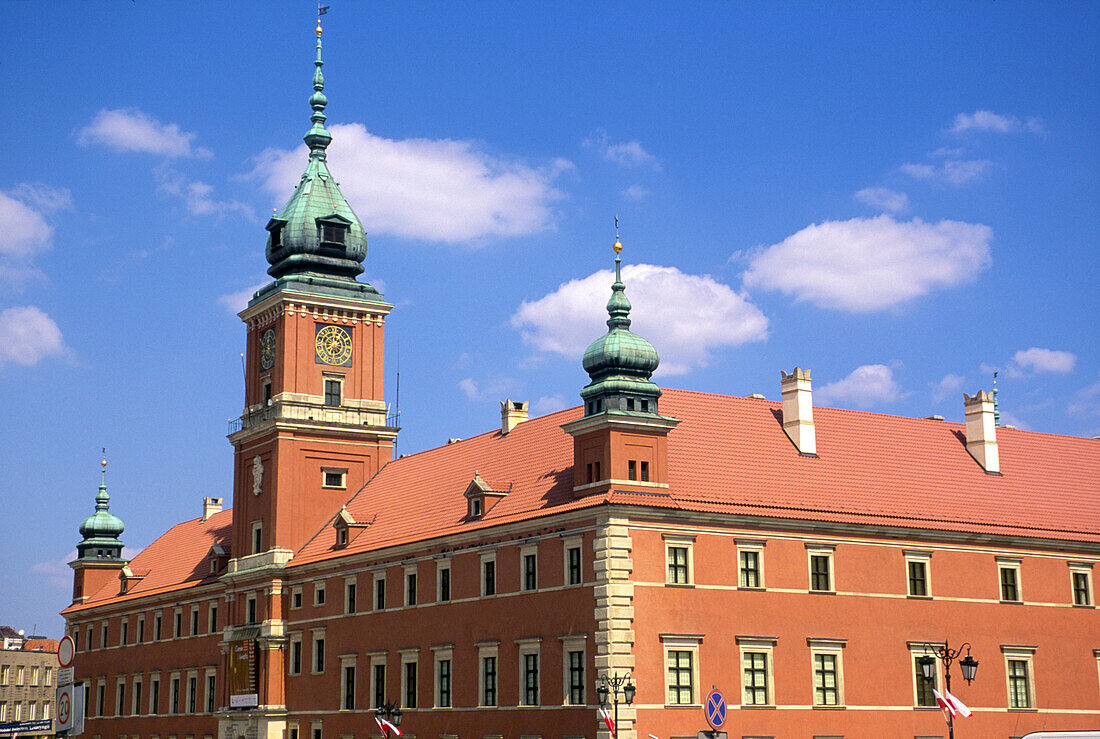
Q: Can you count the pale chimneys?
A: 4